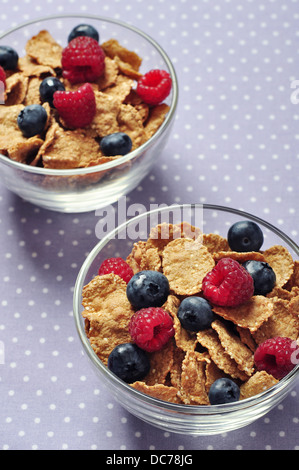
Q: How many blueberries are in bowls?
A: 11